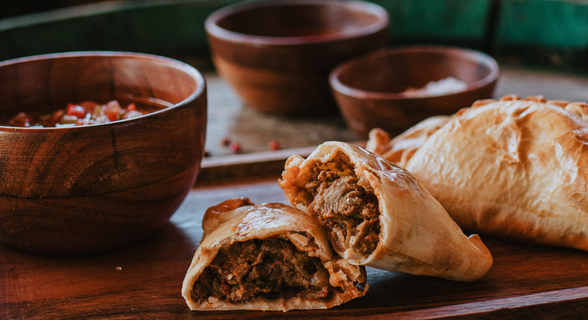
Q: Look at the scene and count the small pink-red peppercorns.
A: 3